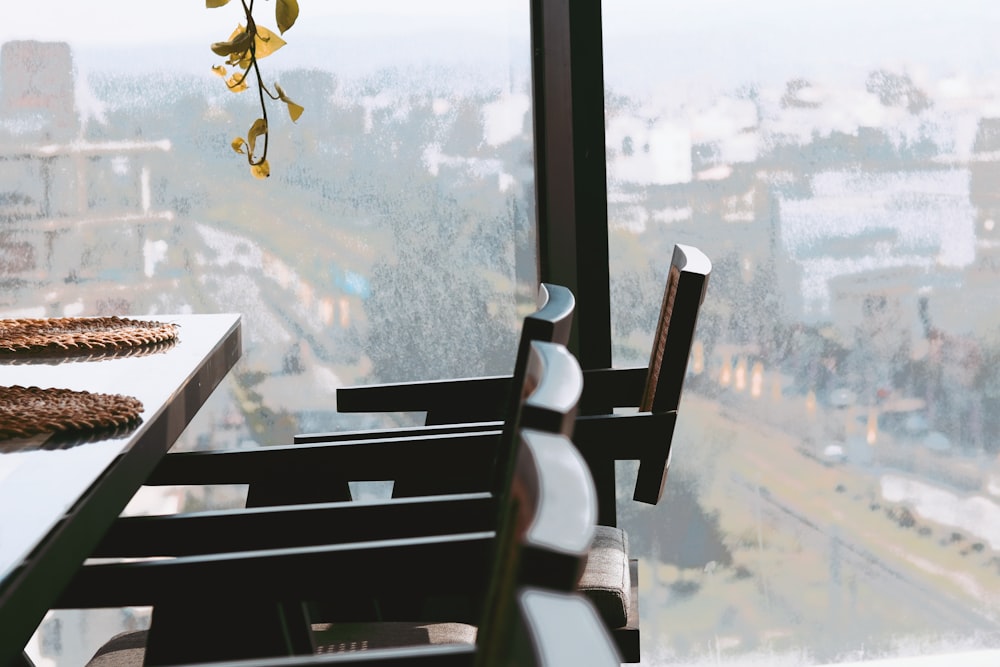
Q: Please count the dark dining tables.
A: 1